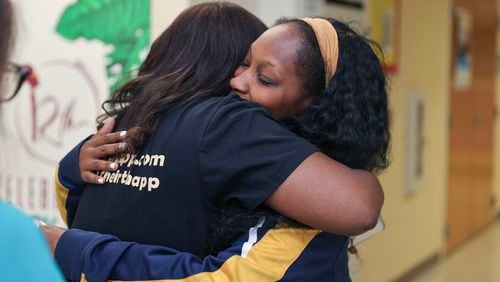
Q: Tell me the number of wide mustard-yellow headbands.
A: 1